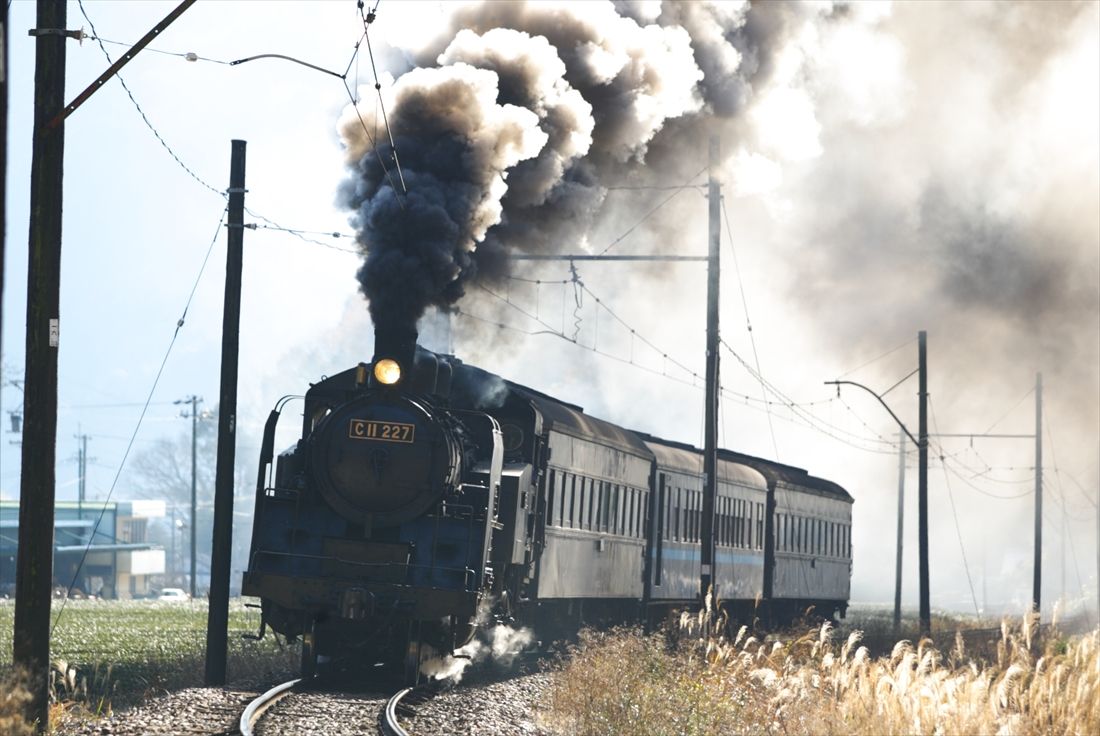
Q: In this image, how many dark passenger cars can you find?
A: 3